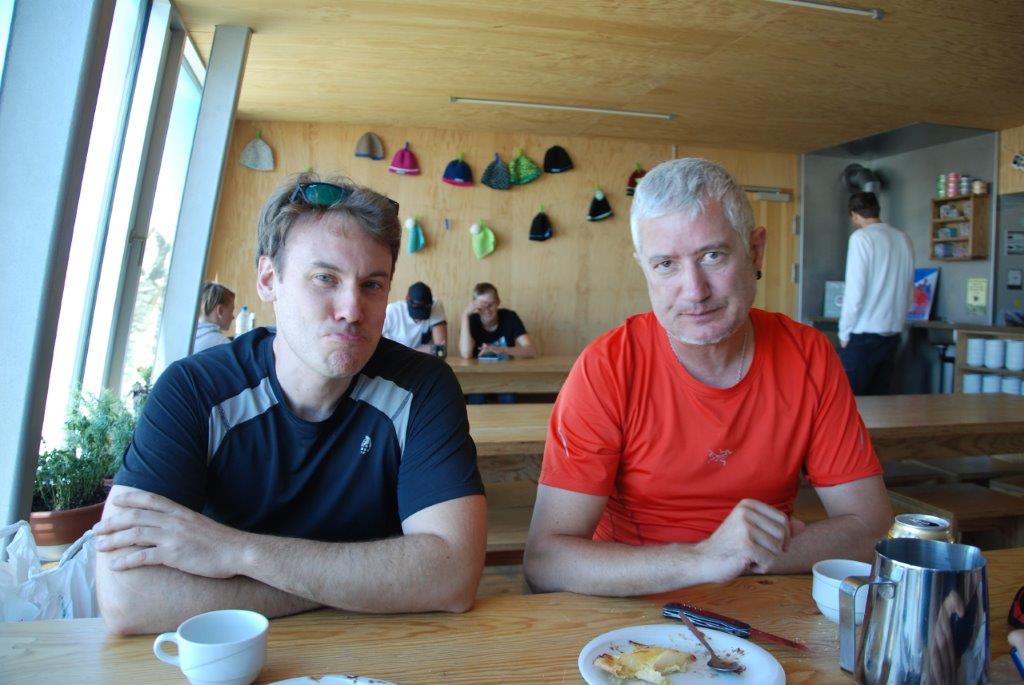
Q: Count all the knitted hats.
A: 12